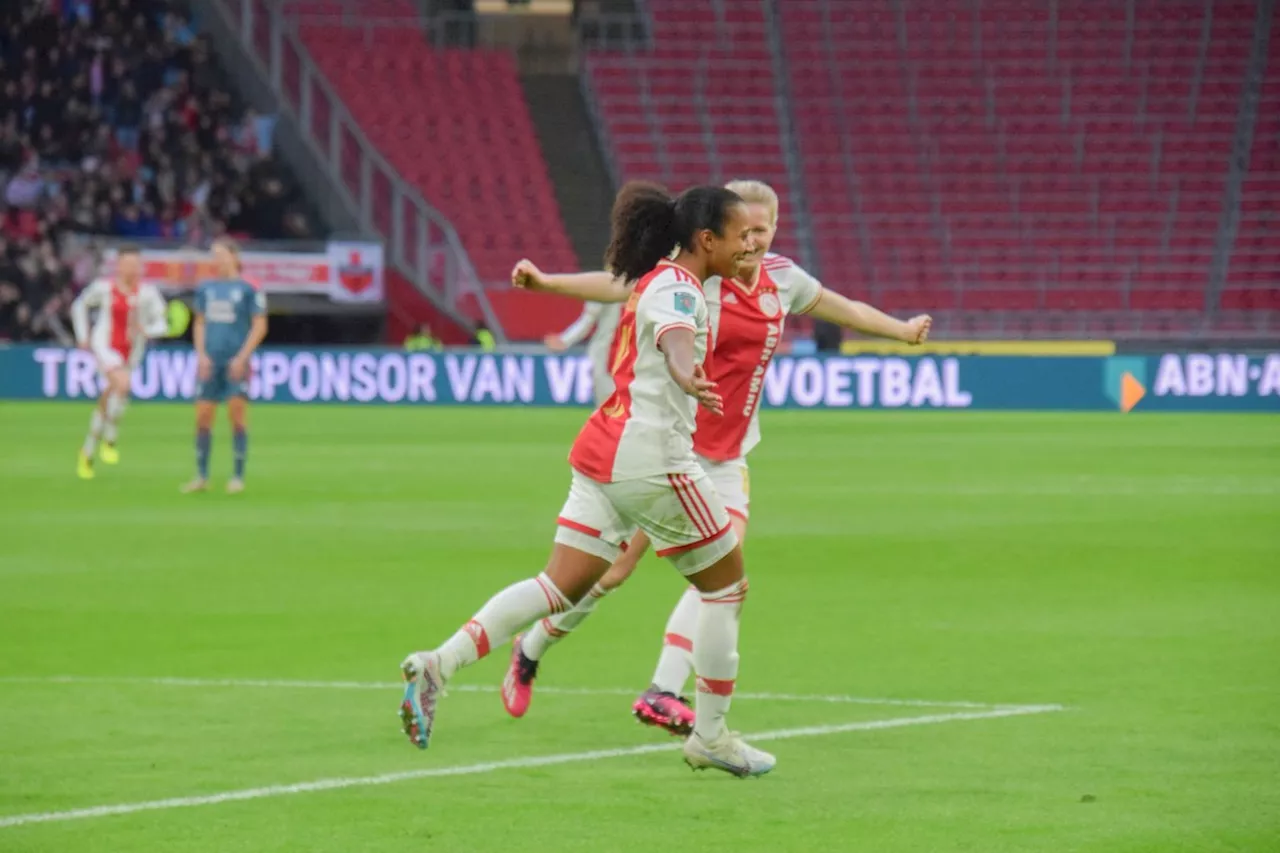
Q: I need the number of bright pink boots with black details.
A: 2